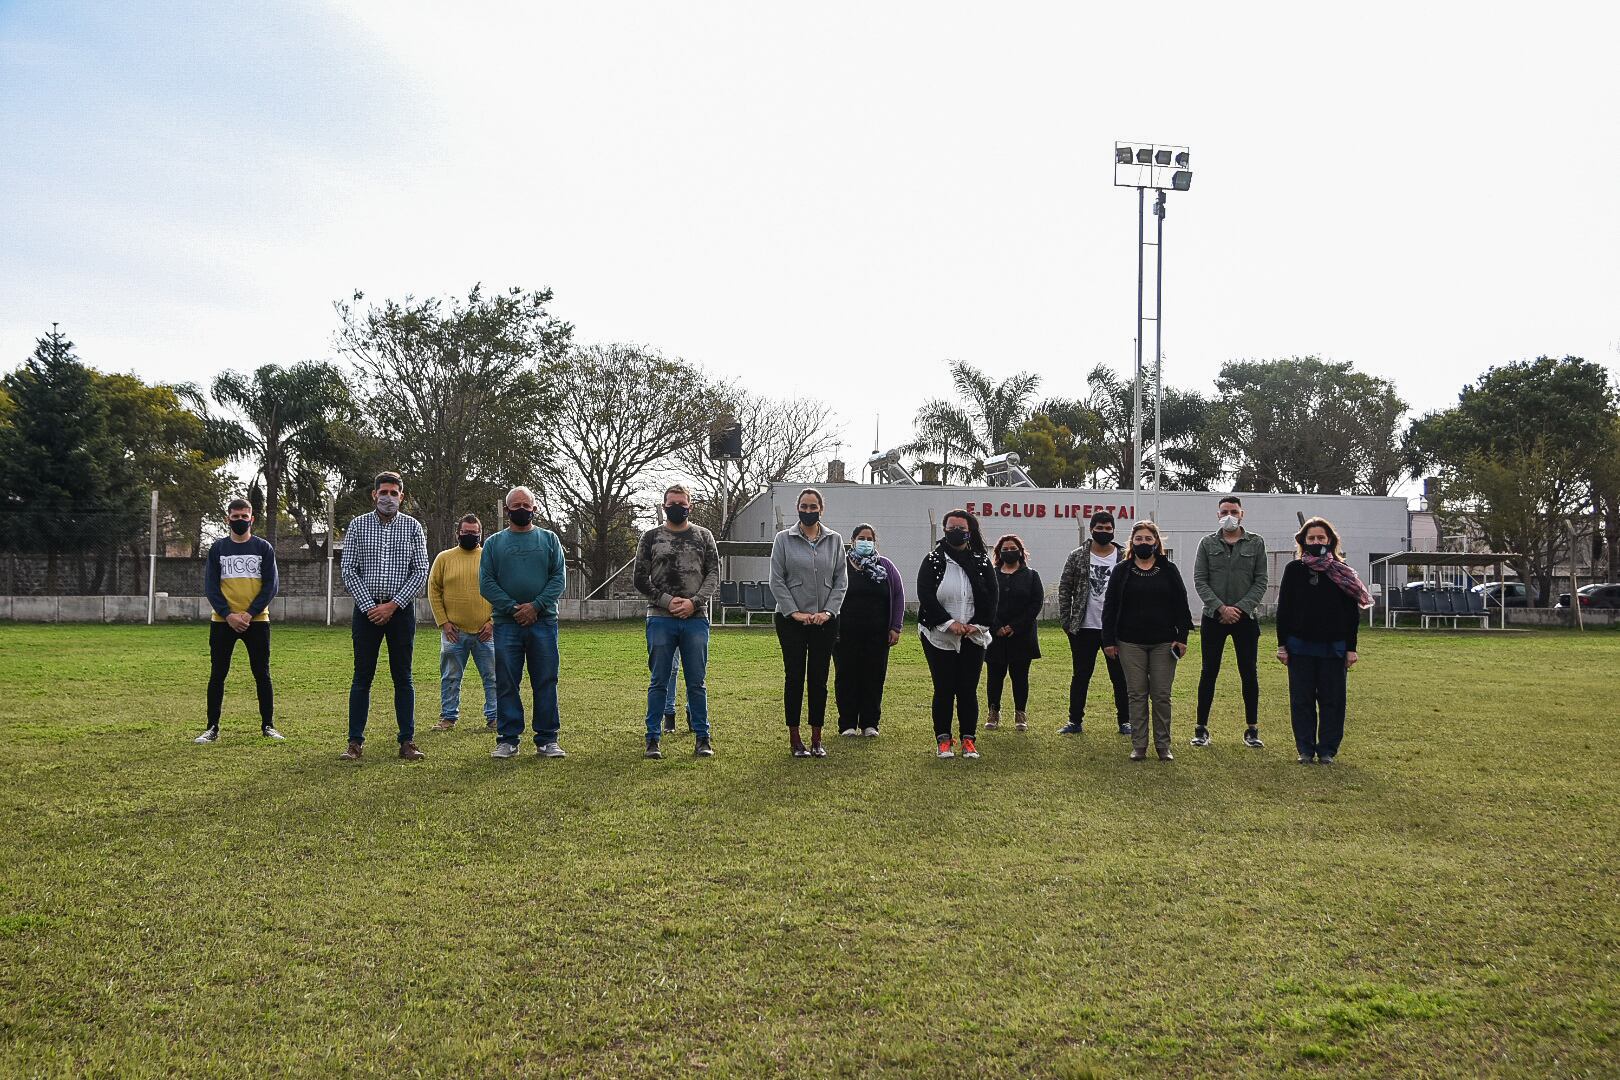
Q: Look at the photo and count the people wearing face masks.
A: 13